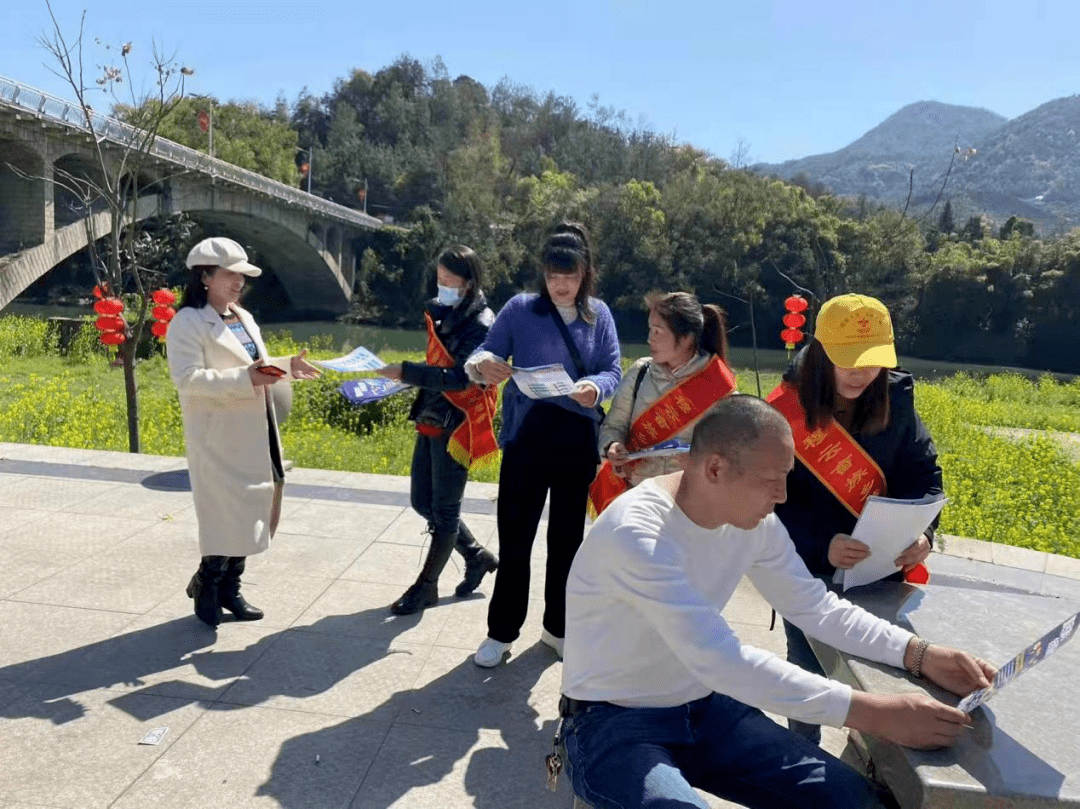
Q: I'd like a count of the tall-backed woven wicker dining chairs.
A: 0